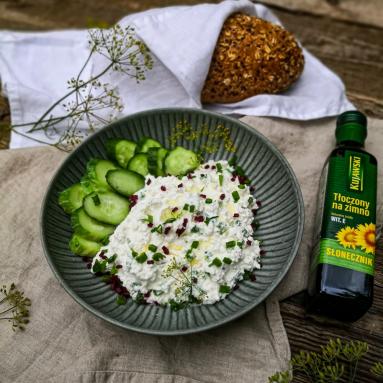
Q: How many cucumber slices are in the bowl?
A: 11